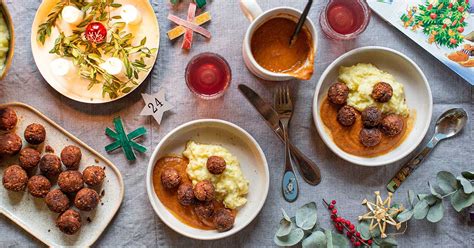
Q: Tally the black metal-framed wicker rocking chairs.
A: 0